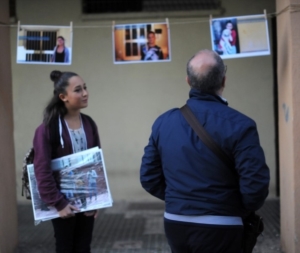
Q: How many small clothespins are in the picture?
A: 6